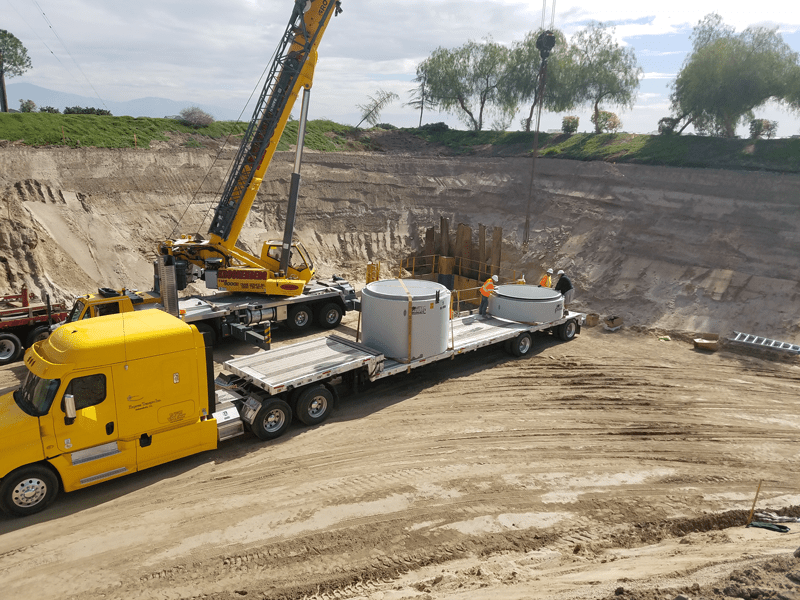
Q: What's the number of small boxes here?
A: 3